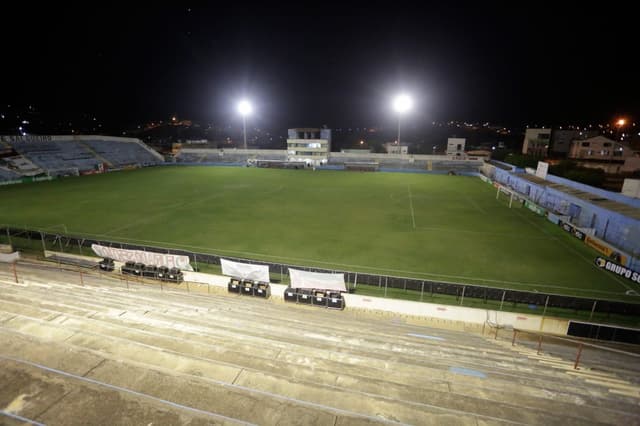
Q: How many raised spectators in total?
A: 0